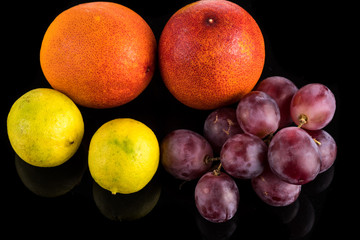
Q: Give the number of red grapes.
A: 10